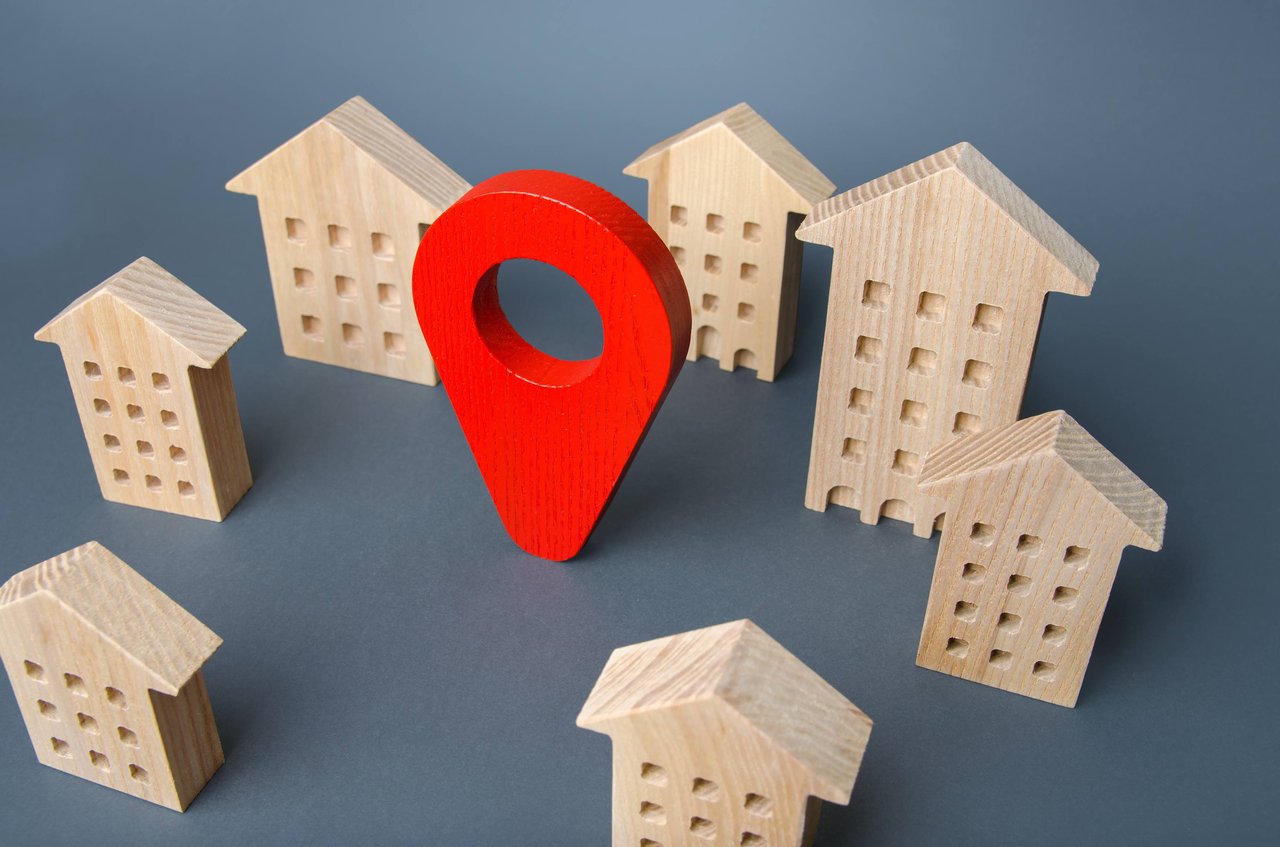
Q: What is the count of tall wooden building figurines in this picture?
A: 7